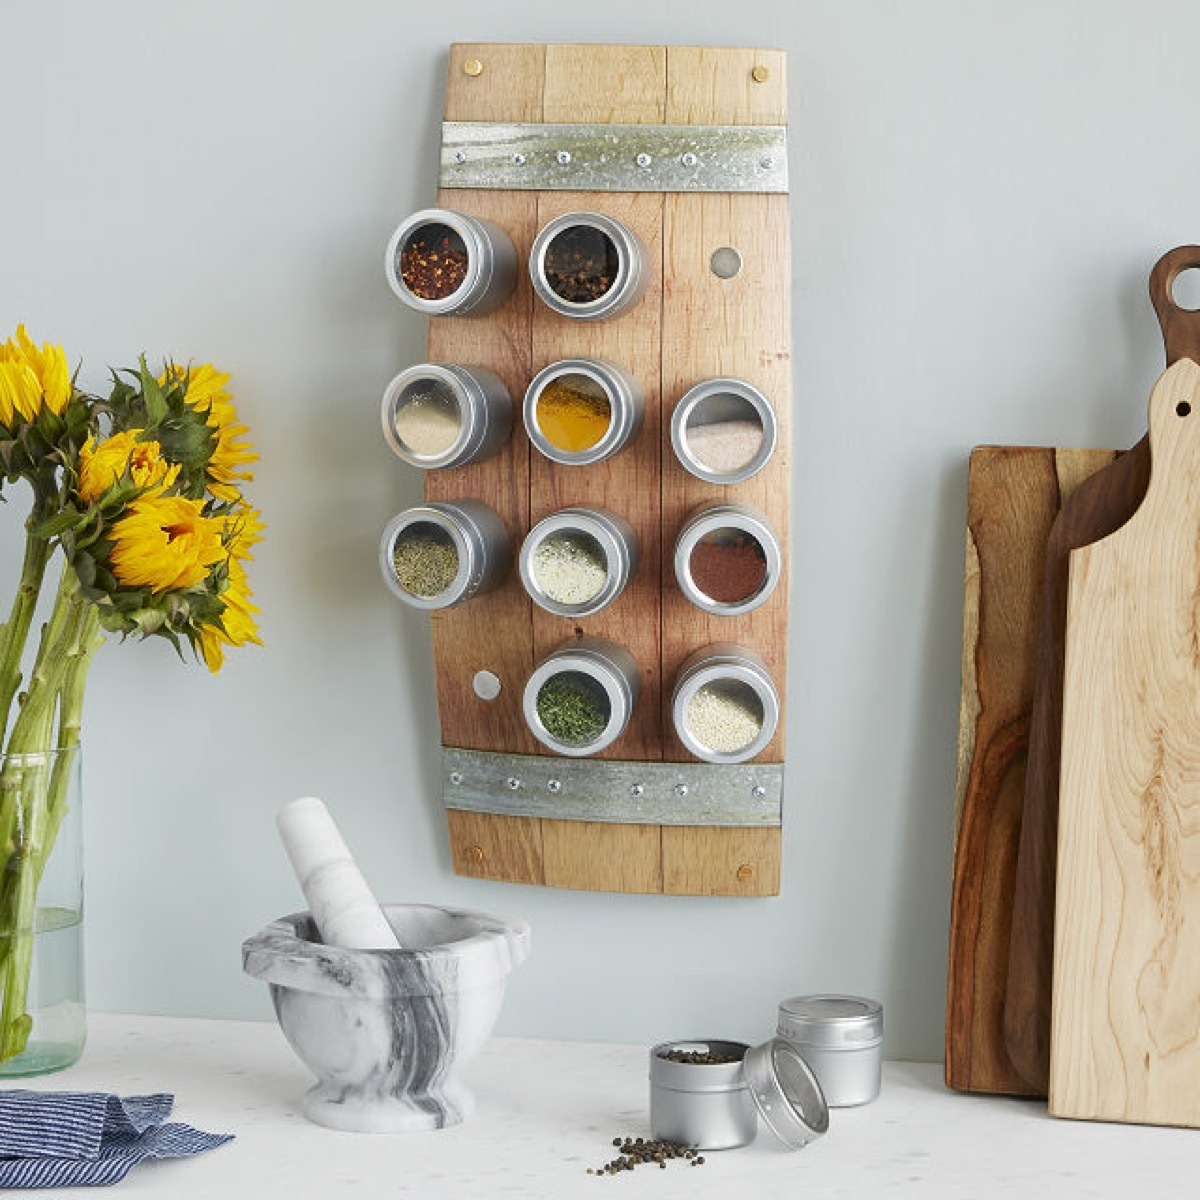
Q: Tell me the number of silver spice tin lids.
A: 12